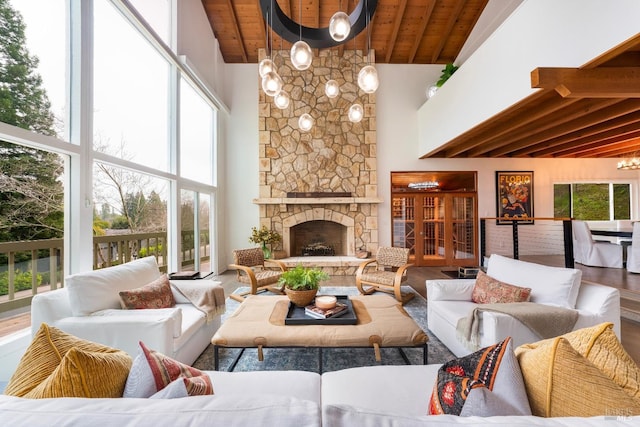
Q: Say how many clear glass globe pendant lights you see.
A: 9